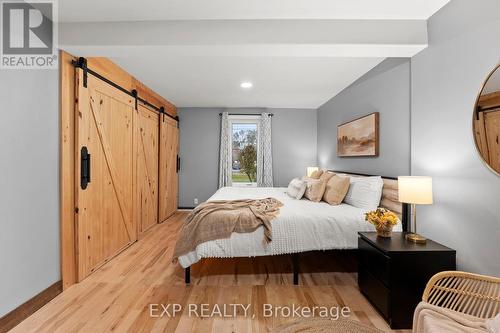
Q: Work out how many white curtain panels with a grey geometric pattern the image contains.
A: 2